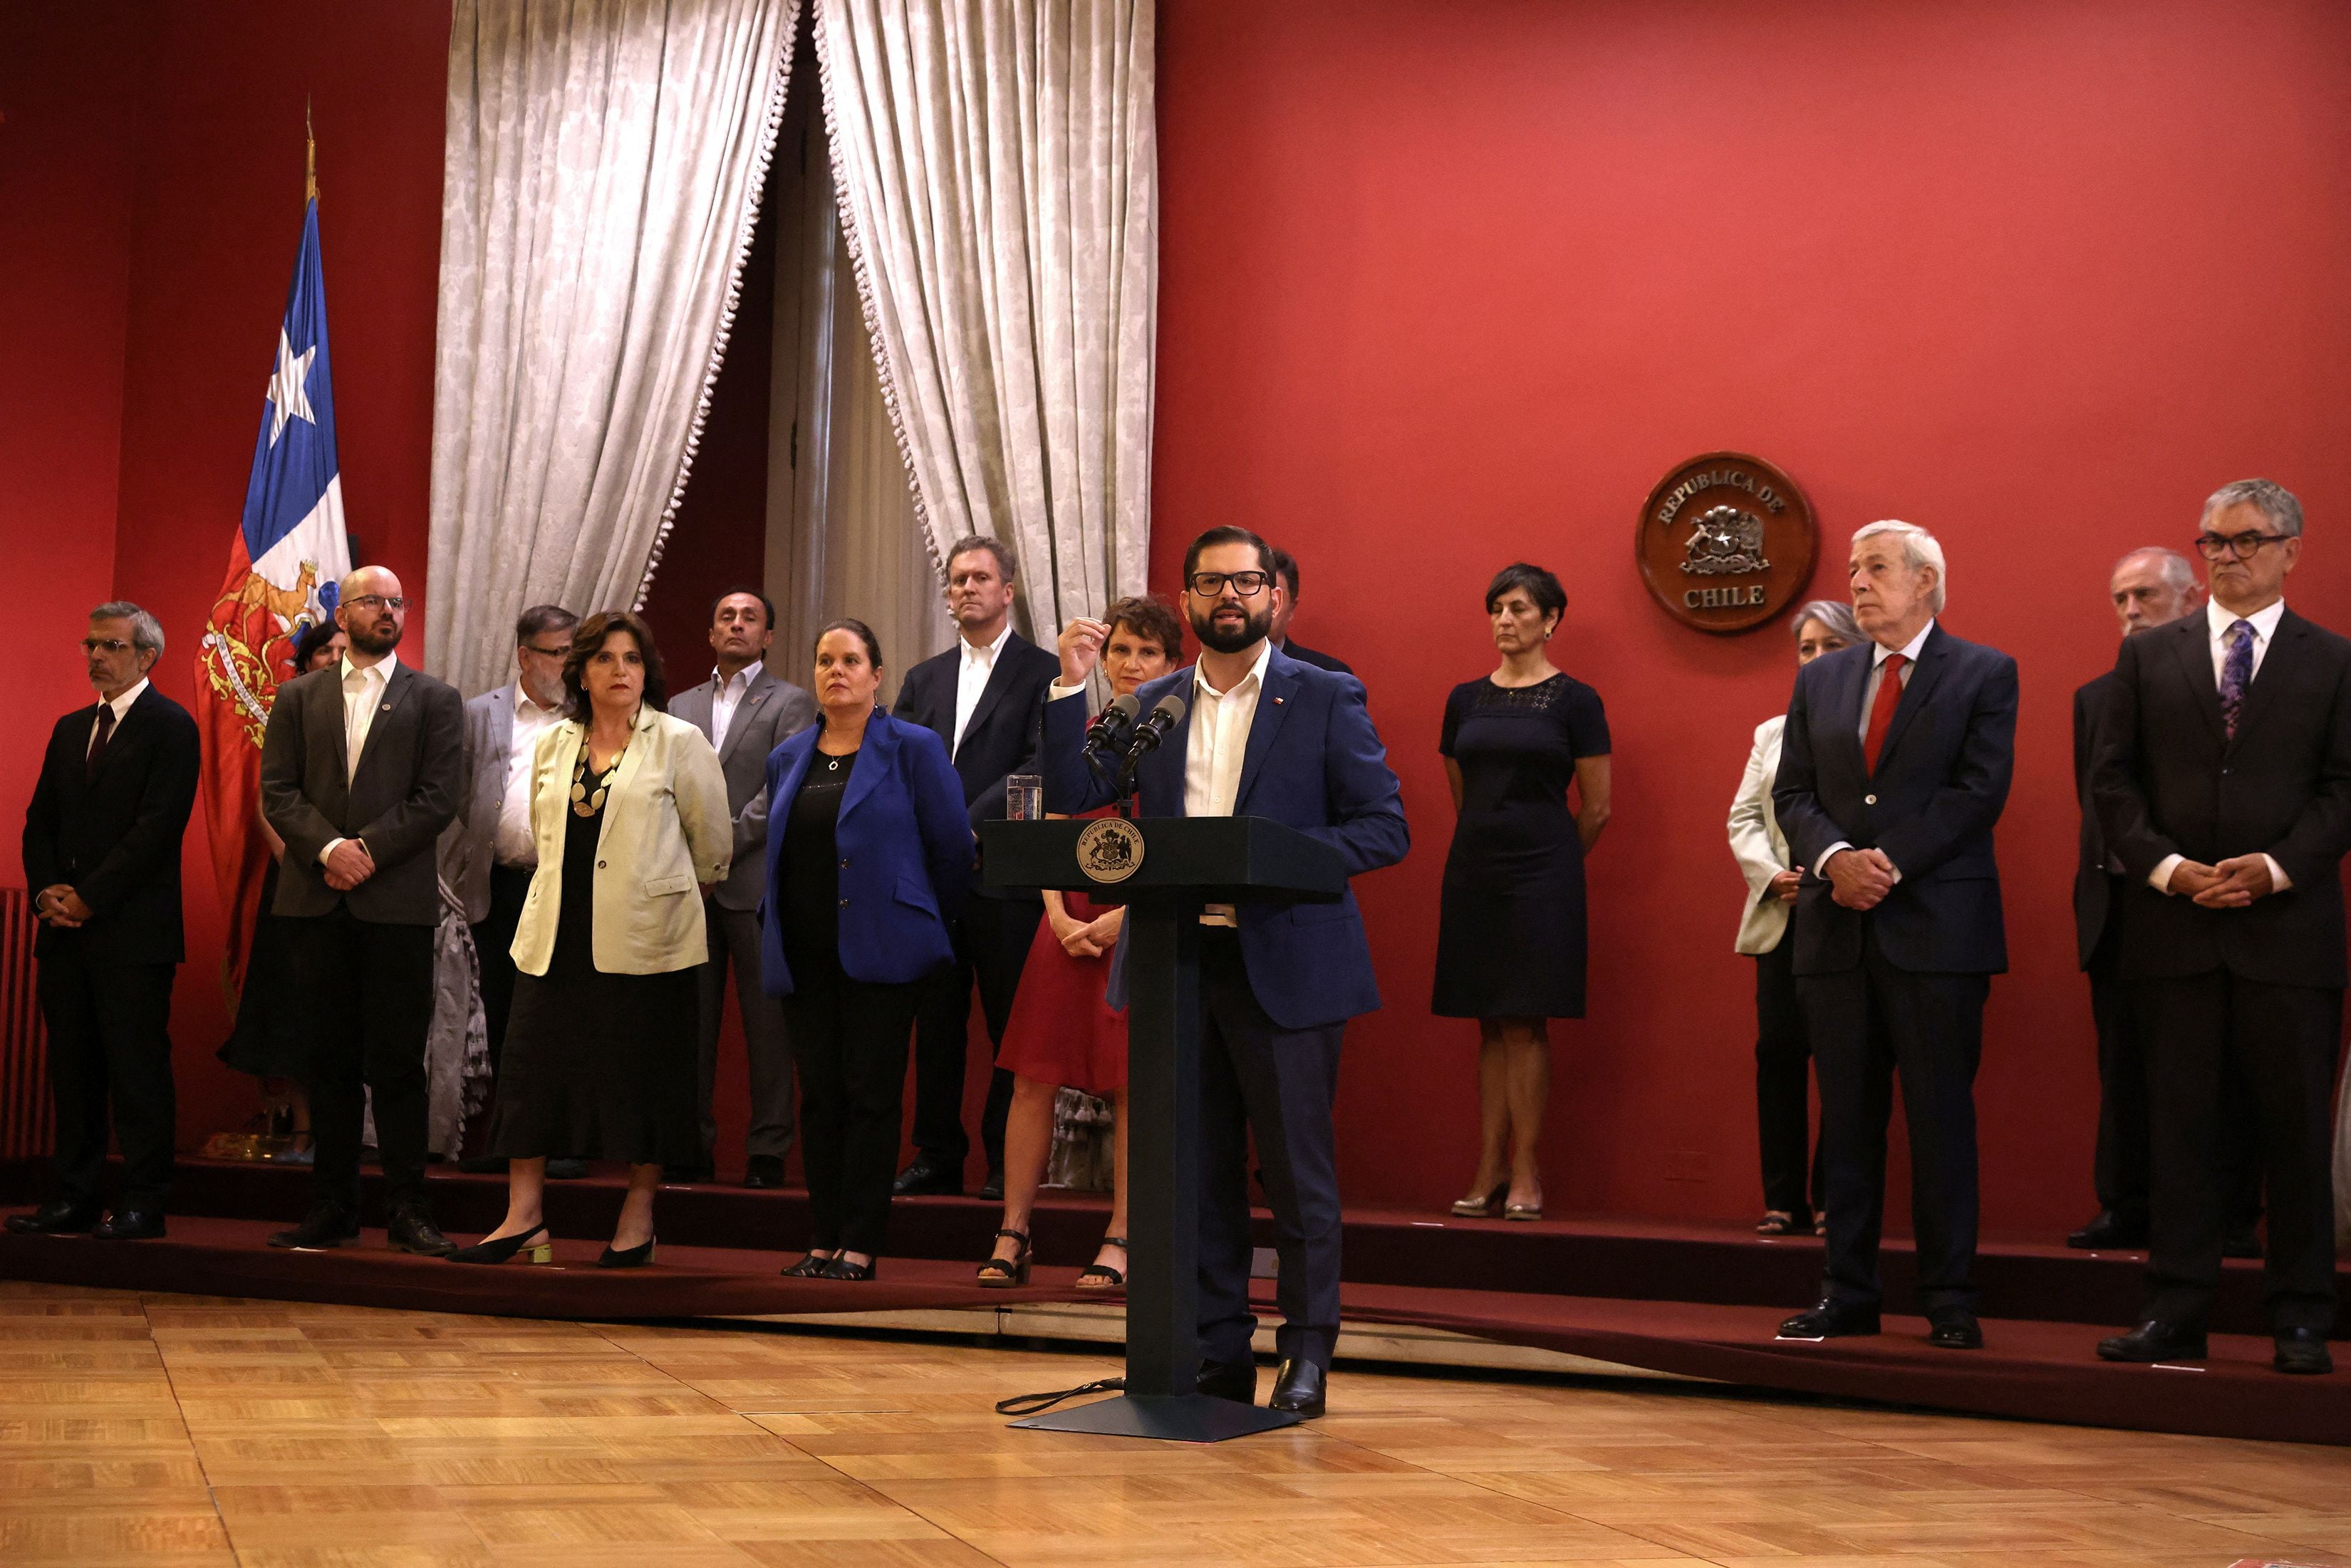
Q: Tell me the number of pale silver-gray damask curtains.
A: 2